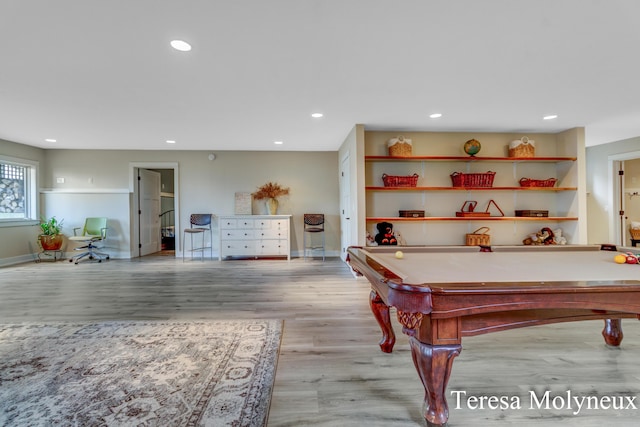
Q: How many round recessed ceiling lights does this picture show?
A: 7